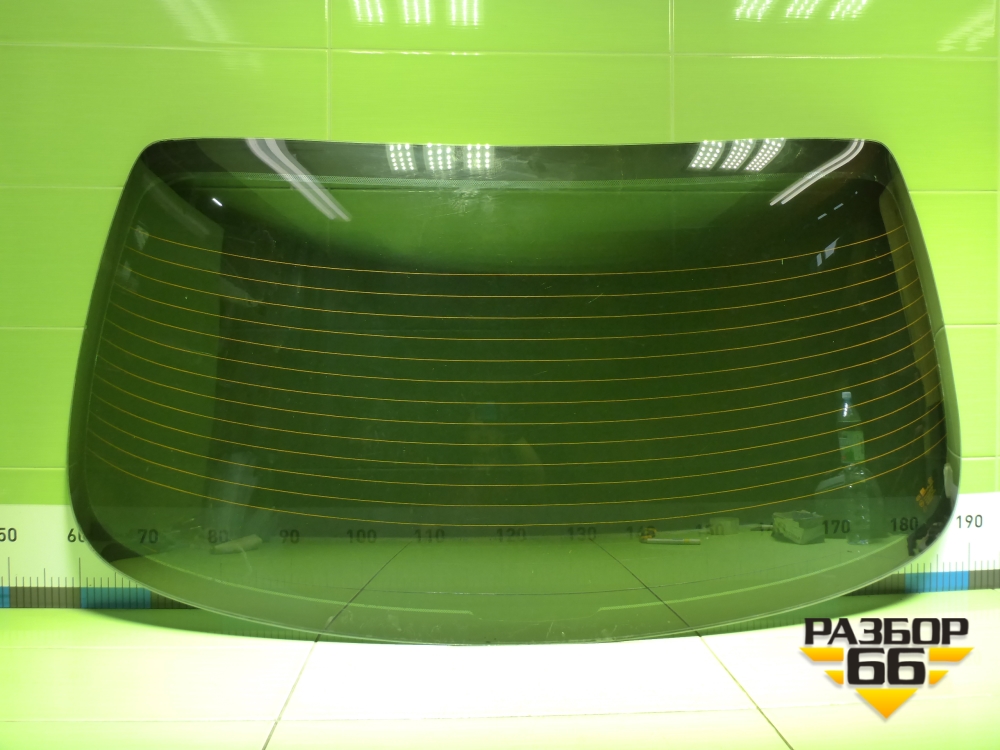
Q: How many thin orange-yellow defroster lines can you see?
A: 13